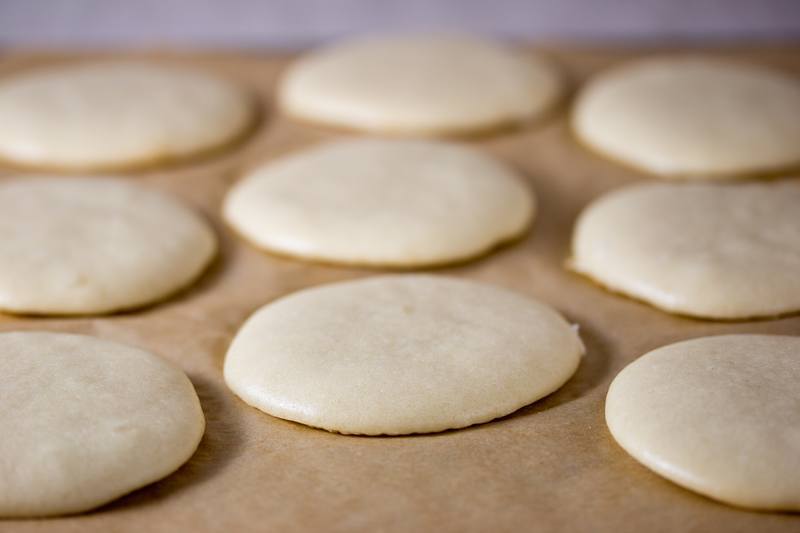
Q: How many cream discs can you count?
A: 9